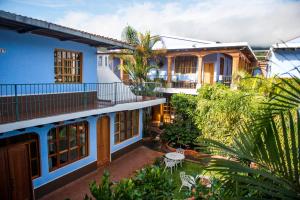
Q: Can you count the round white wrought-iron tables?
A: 1